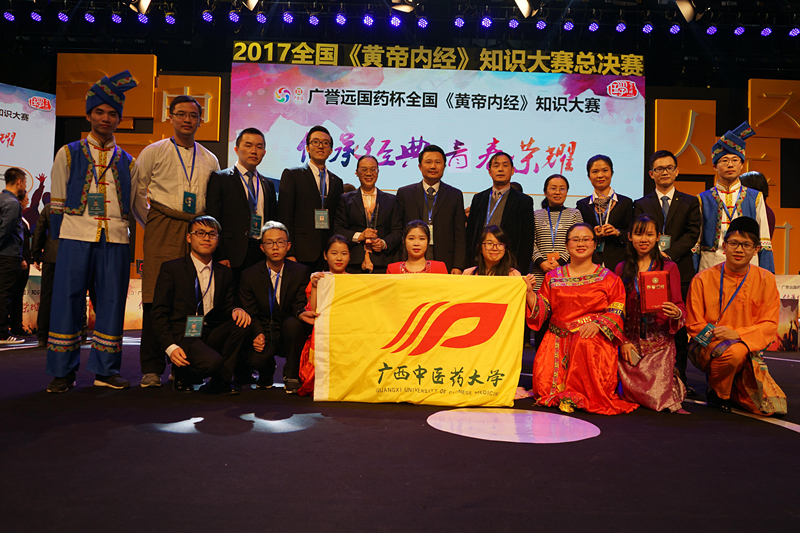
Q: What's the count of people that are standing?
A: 11